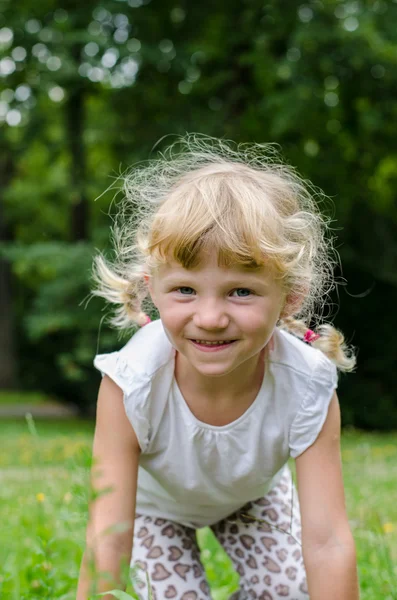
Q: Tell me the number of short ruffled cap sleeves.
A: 2